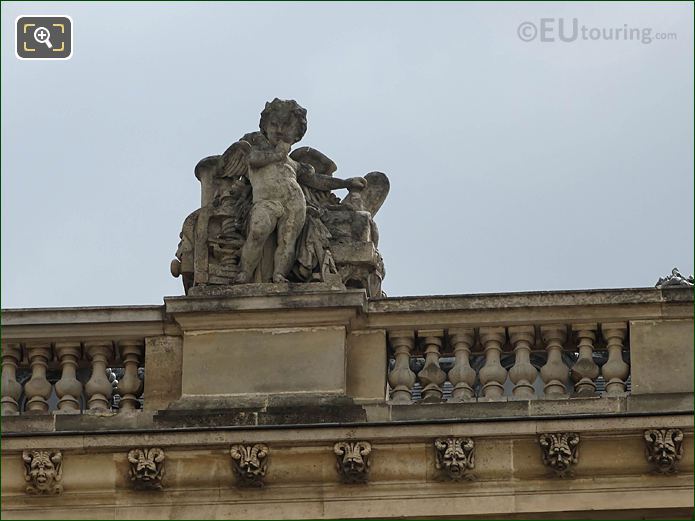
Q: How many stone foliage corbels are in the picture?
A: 7